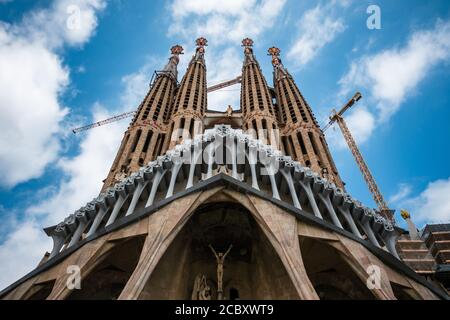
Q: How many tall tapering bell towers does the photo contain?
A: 4